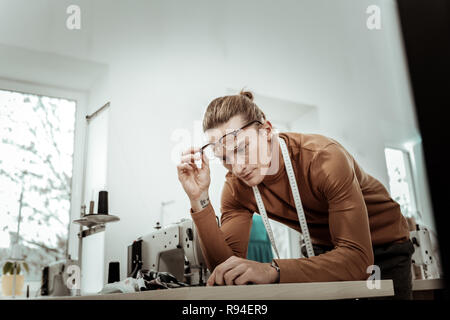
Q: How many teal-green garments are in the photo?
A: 1